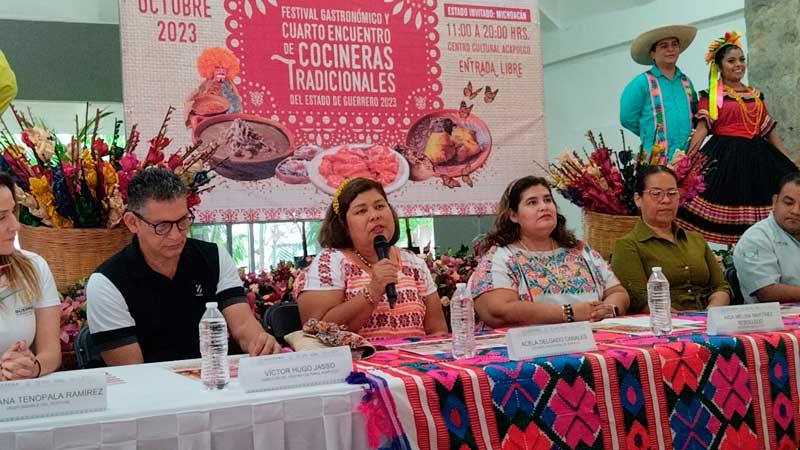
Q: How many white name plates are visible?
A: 4